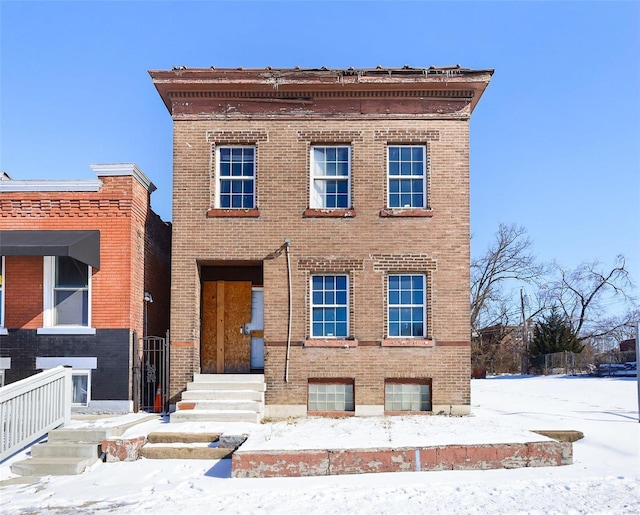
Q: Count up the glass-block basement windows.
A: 2